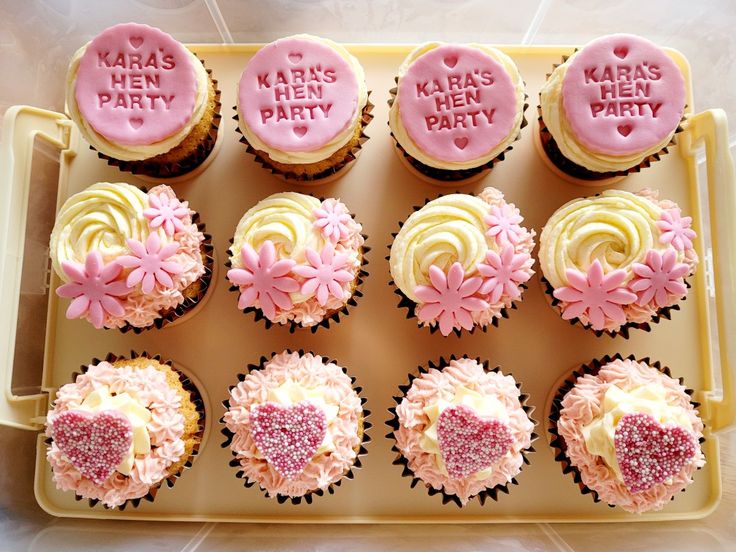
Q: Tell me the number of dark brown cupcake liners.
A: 12